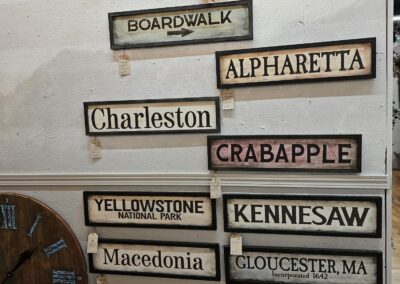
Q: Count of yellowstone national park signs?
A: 1